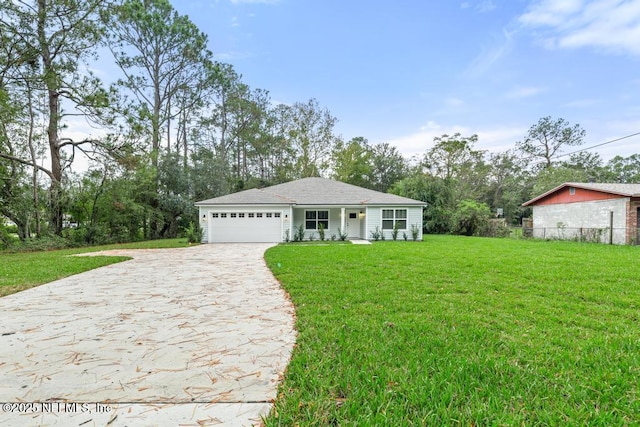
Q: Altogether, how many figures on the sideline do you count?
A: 0